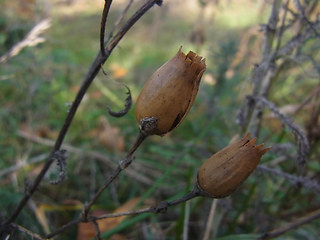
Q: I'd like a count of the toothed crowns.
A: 2